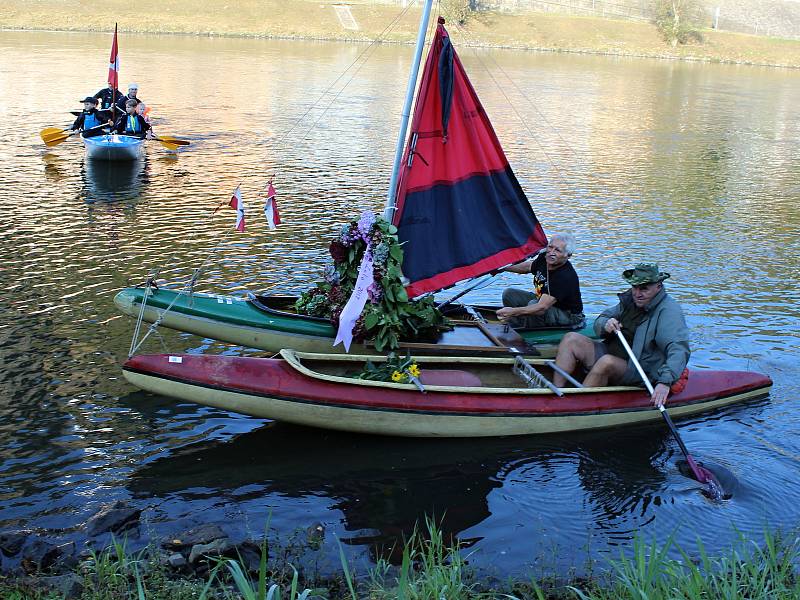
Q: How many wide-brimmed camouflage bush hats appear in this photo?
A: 1